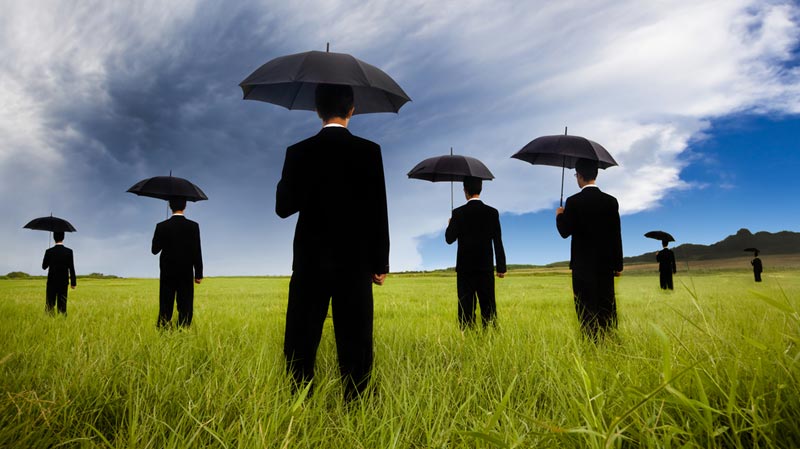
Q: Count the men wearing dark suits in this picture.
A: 7